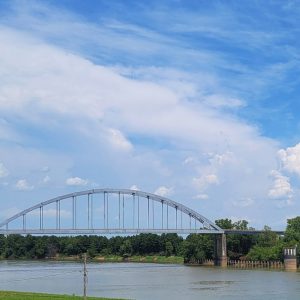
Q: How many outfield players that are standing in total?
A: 0